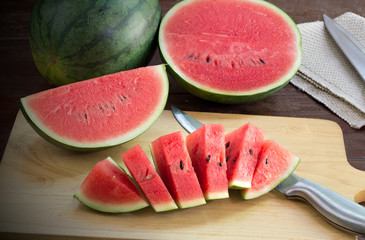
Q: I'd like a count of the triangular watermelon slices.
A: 6